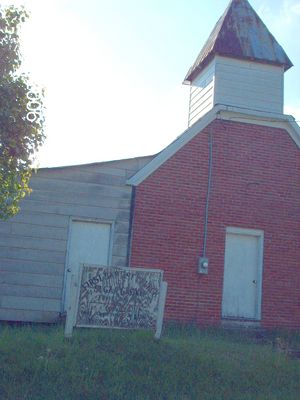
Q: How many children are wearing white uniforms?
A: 0